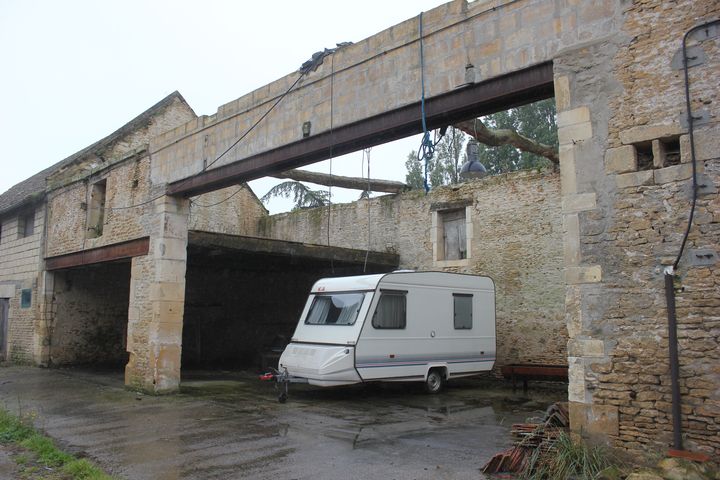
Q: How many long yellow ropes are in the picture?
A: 0